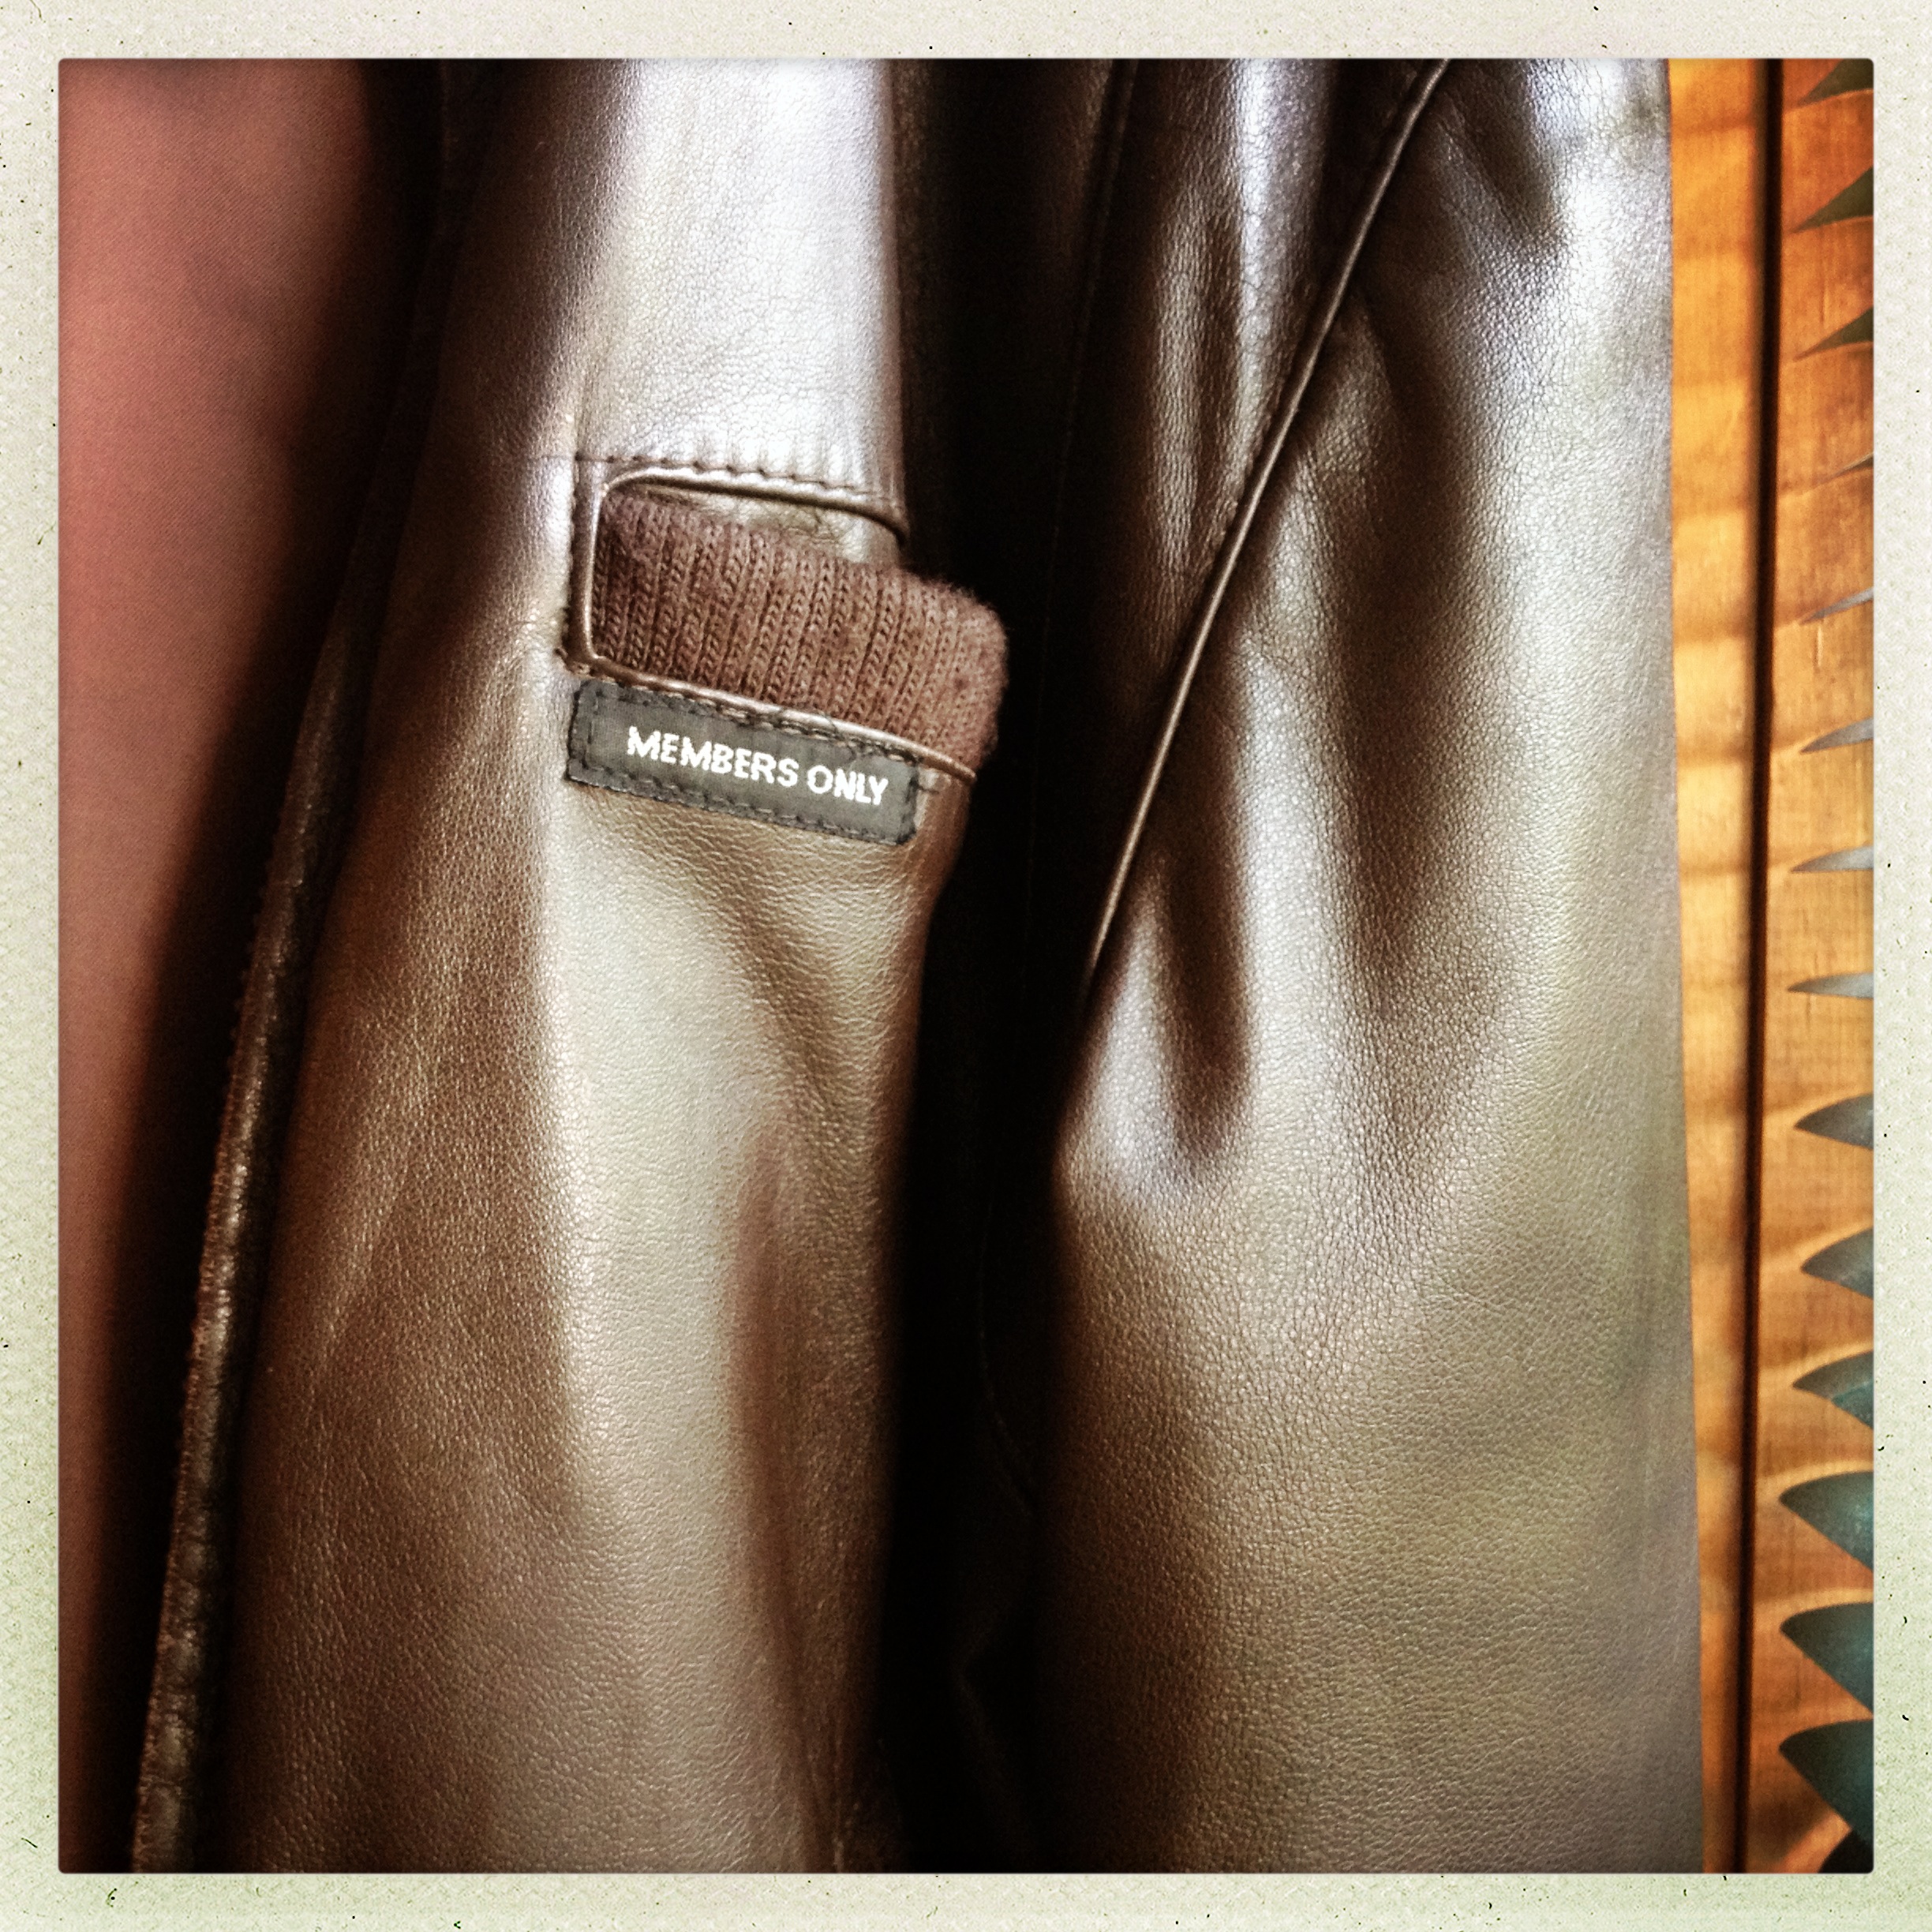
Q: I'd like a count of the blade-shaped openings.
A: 14